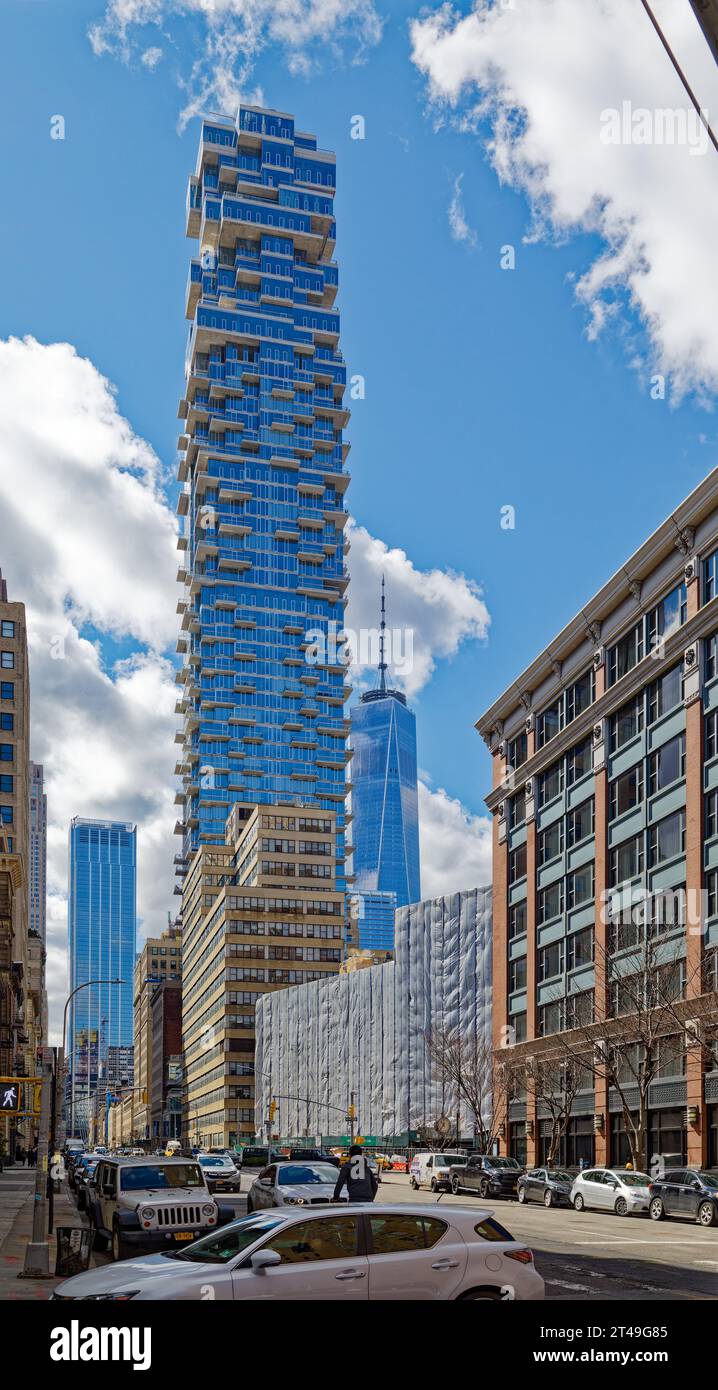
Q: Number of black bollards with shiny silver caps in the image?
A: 0